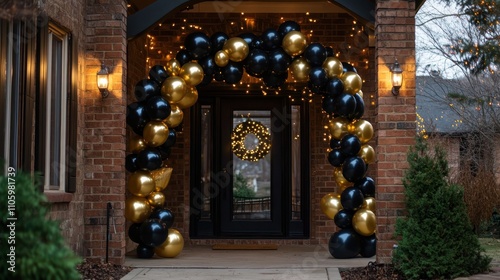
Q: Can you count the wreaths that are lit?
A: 1